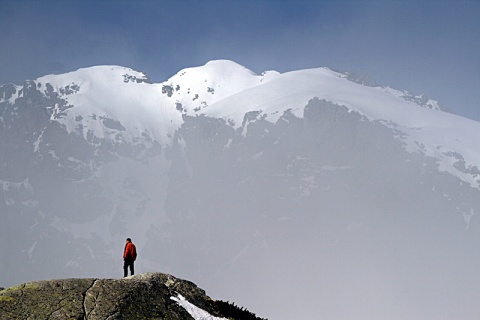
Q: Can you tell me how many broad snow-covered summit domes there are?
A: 3